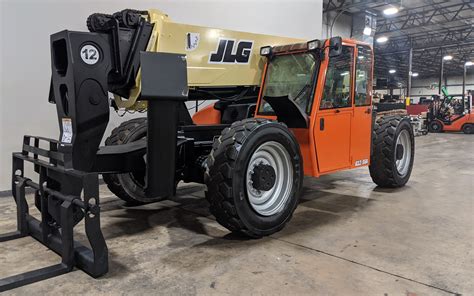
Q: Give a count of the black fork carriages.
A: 1